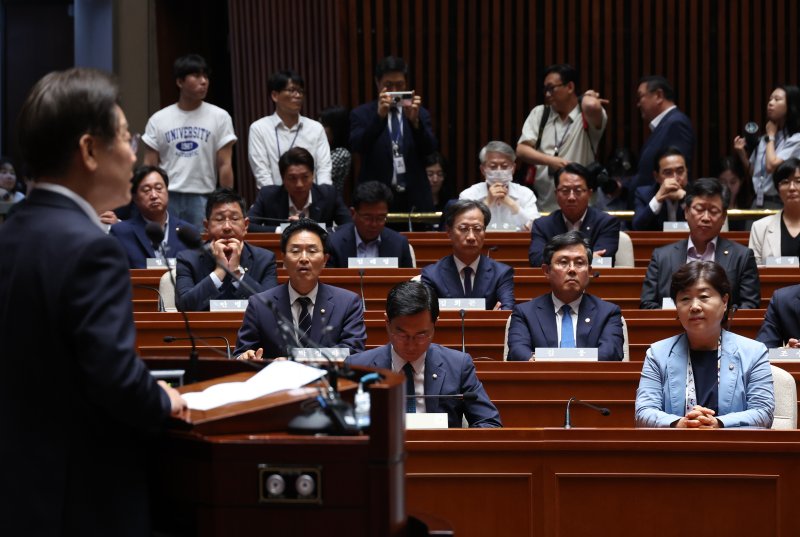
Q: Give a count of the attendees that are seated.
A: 15